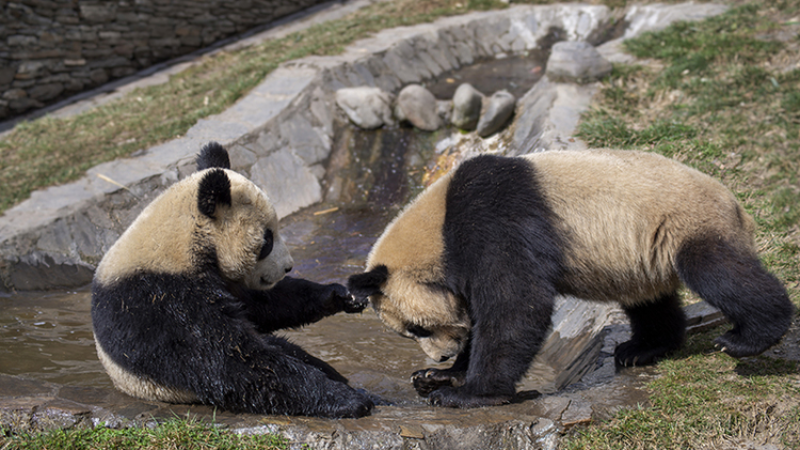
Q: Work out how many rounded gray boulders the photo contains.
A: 5